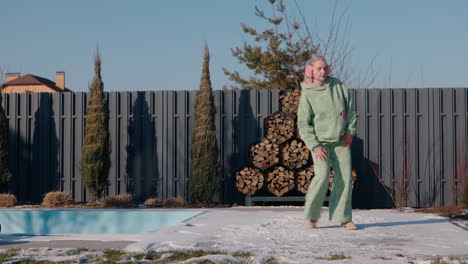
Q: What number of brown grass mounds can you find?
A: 5